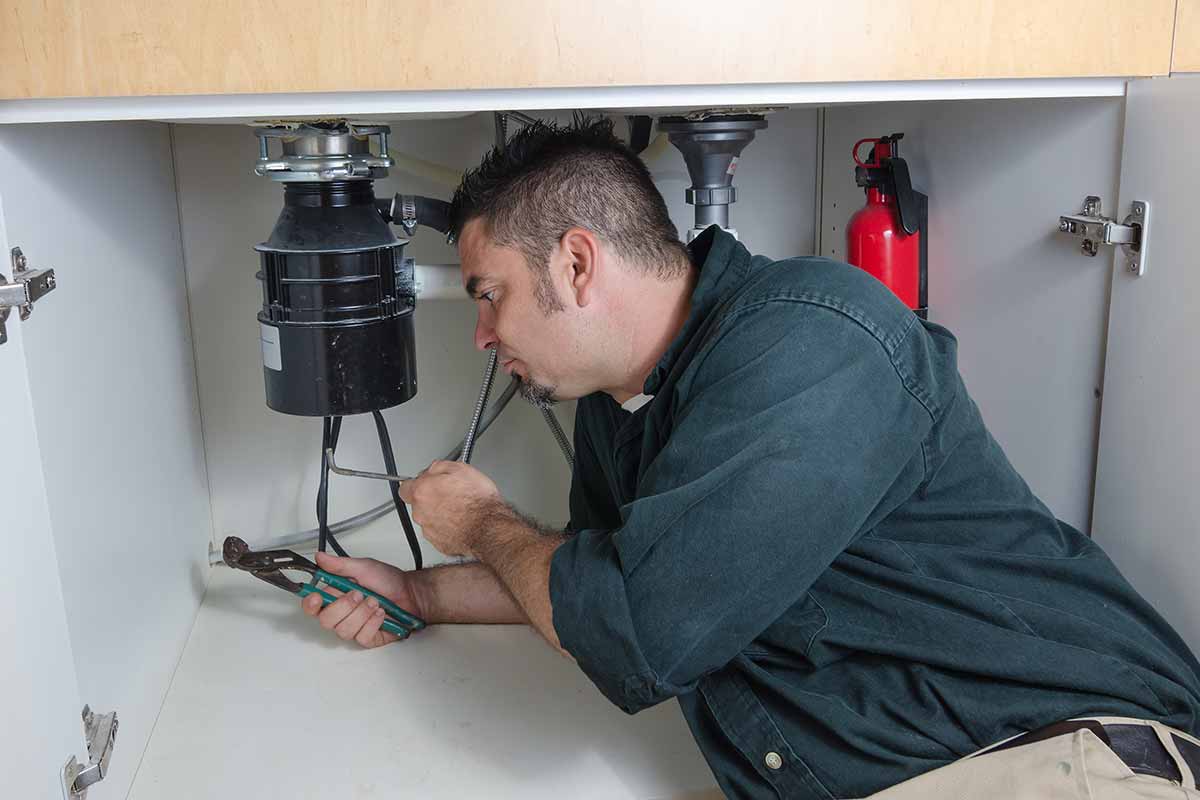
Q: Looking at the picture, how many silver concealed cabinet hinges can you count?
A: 3